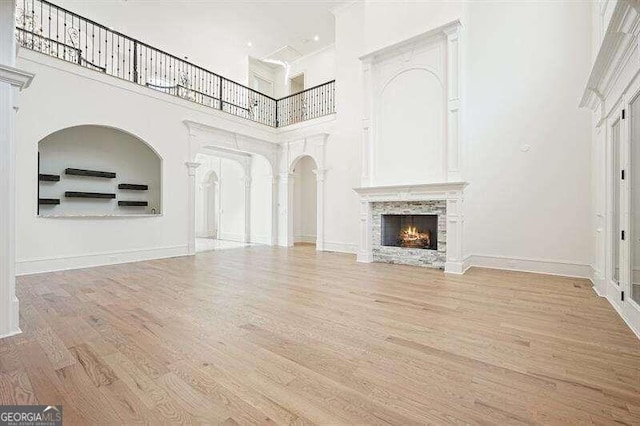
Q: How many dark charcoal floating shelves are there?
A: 6